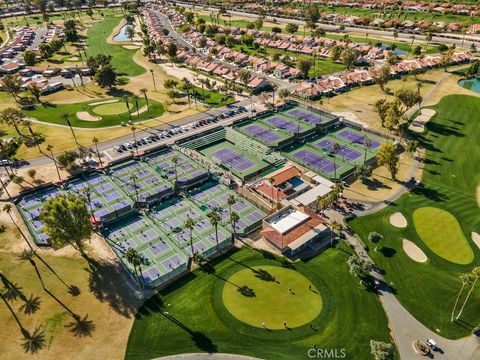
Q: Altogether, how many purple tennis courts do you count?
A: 7